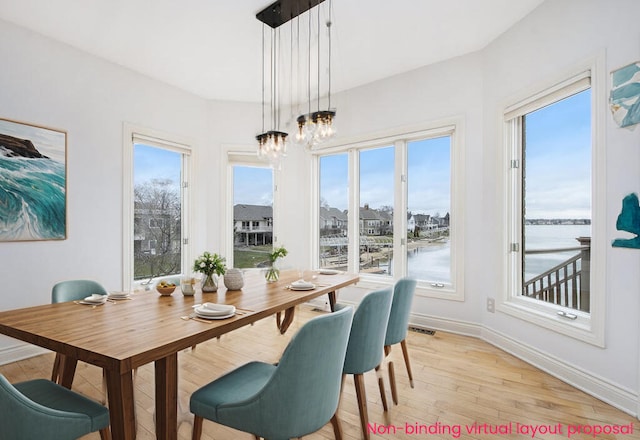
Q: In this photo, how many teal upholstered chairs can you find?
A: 5